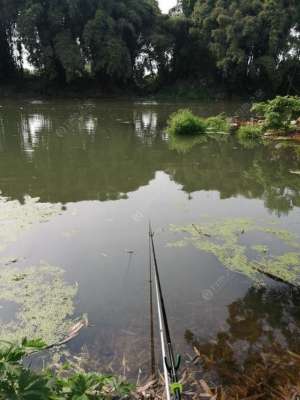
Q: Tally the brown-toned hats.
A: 0